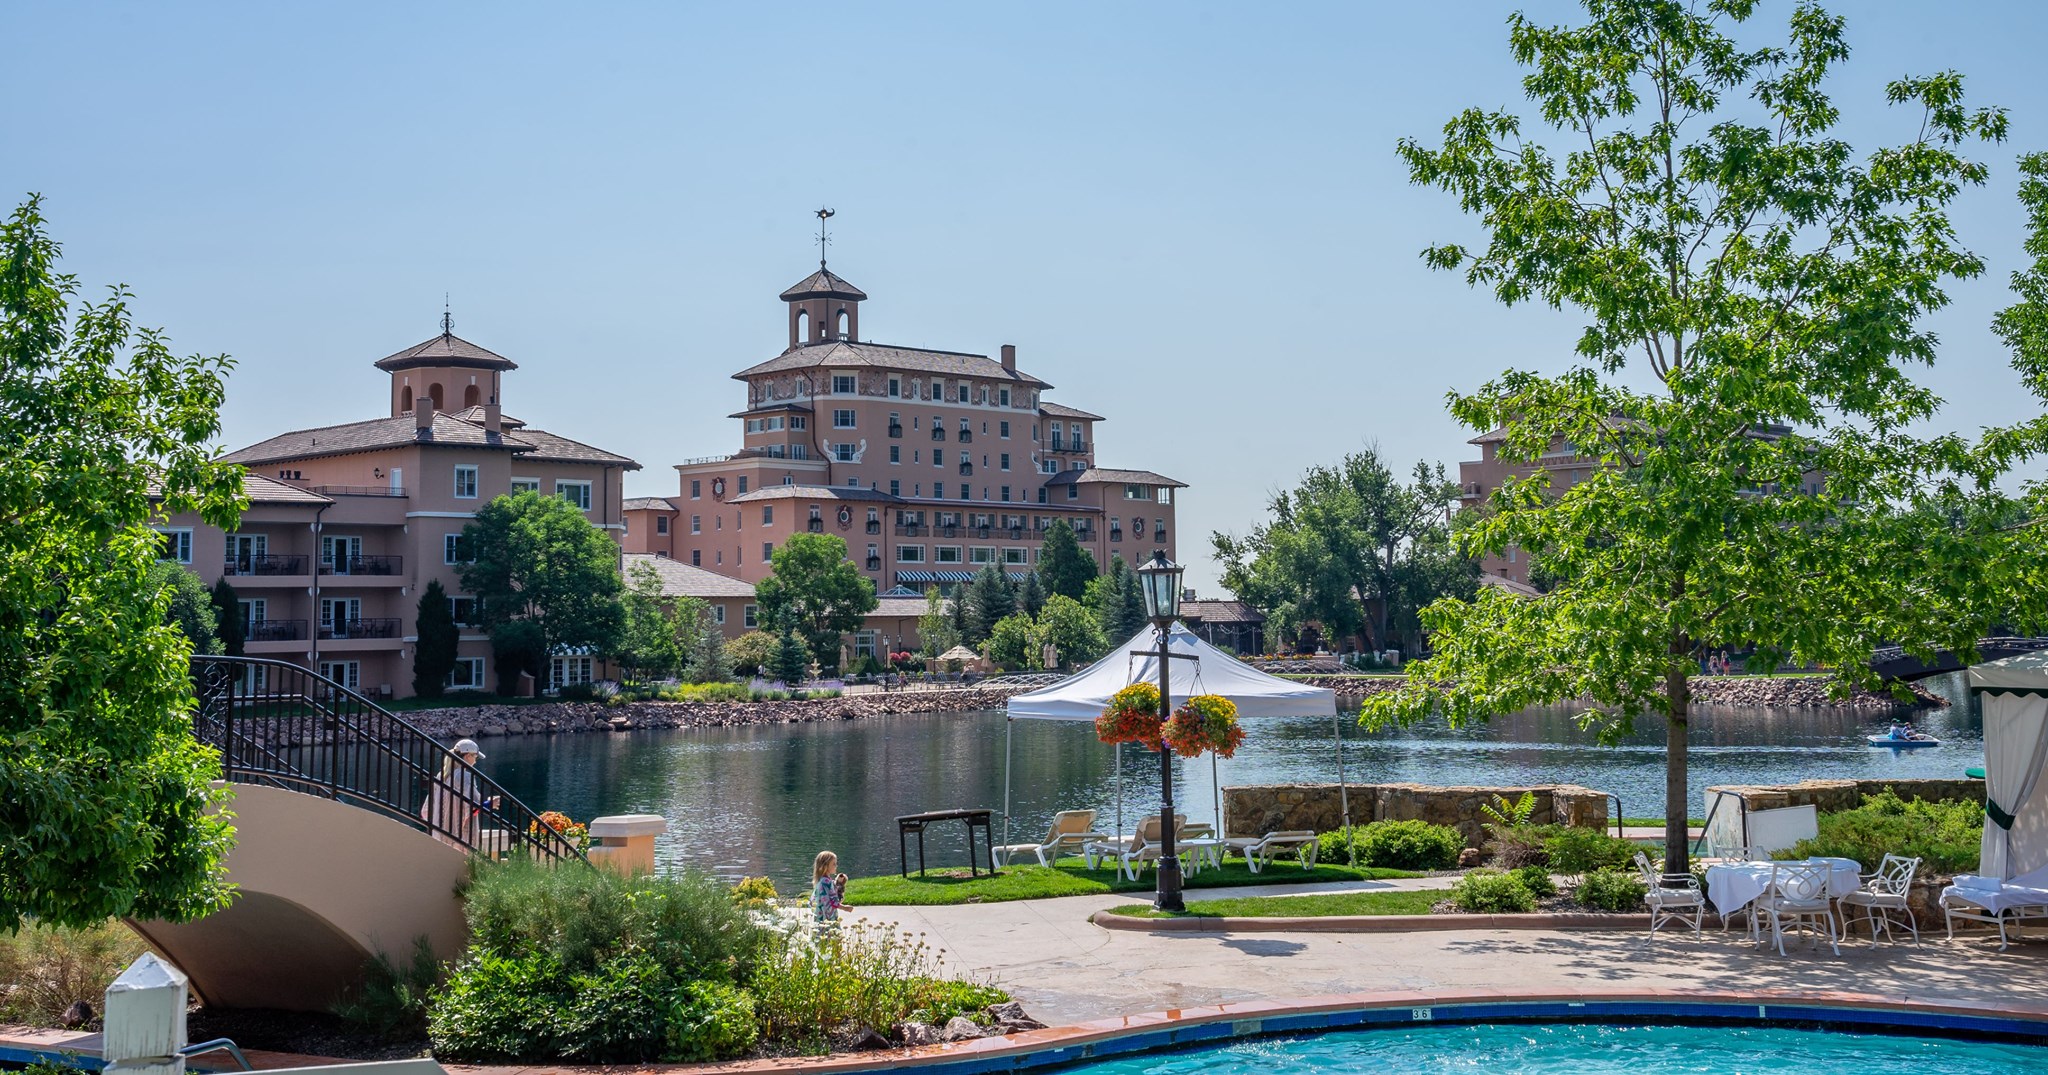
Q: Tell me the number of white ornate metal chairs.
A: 4